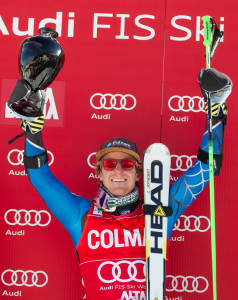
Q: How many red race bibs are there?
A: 1